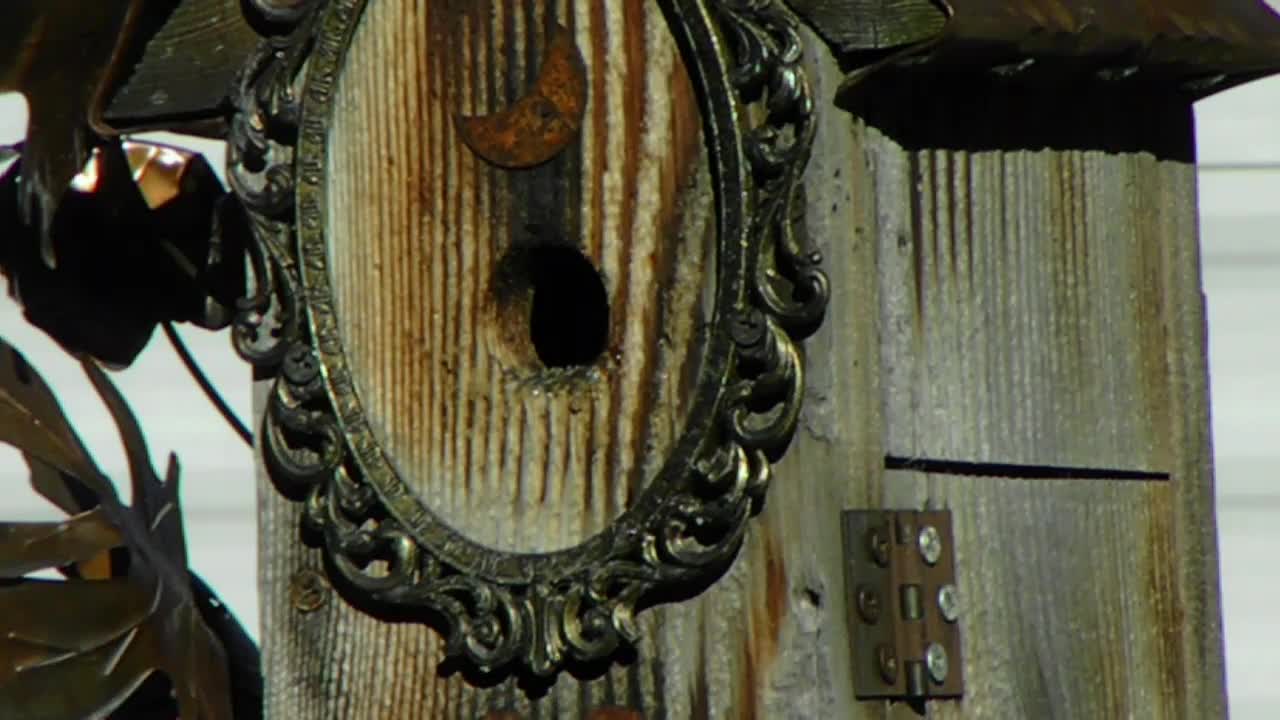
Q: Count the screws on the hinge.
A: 6